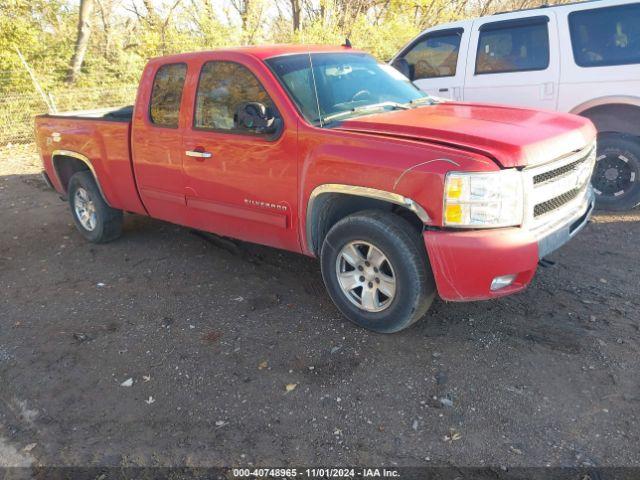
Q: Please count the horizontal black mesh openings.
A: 2